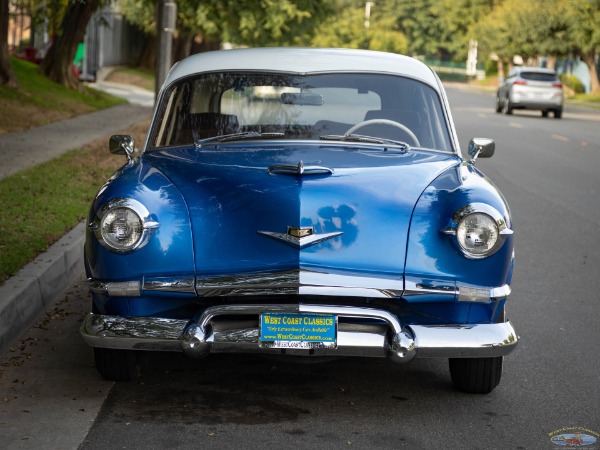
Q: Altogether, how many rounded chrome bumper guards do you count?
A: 2